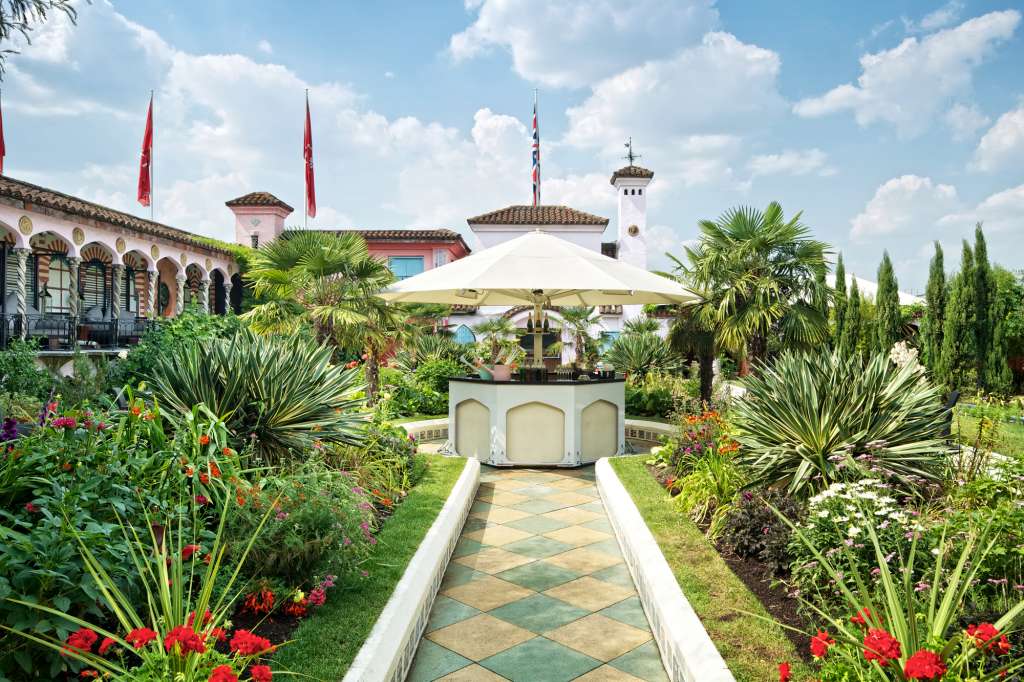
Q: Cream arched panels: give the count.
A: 3